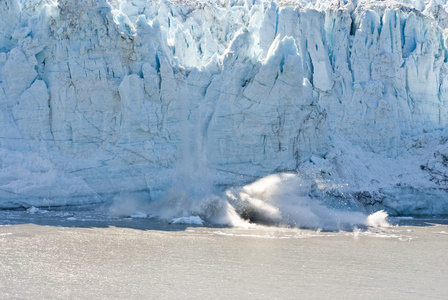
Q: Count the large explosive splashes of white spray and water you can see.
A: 1